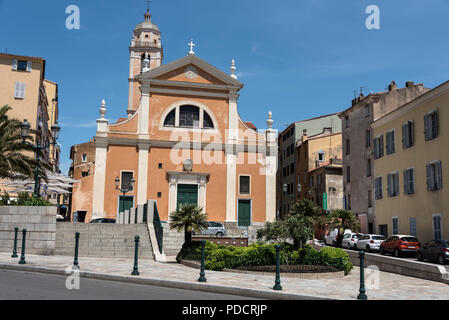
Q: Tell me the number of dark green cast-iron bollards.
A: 7